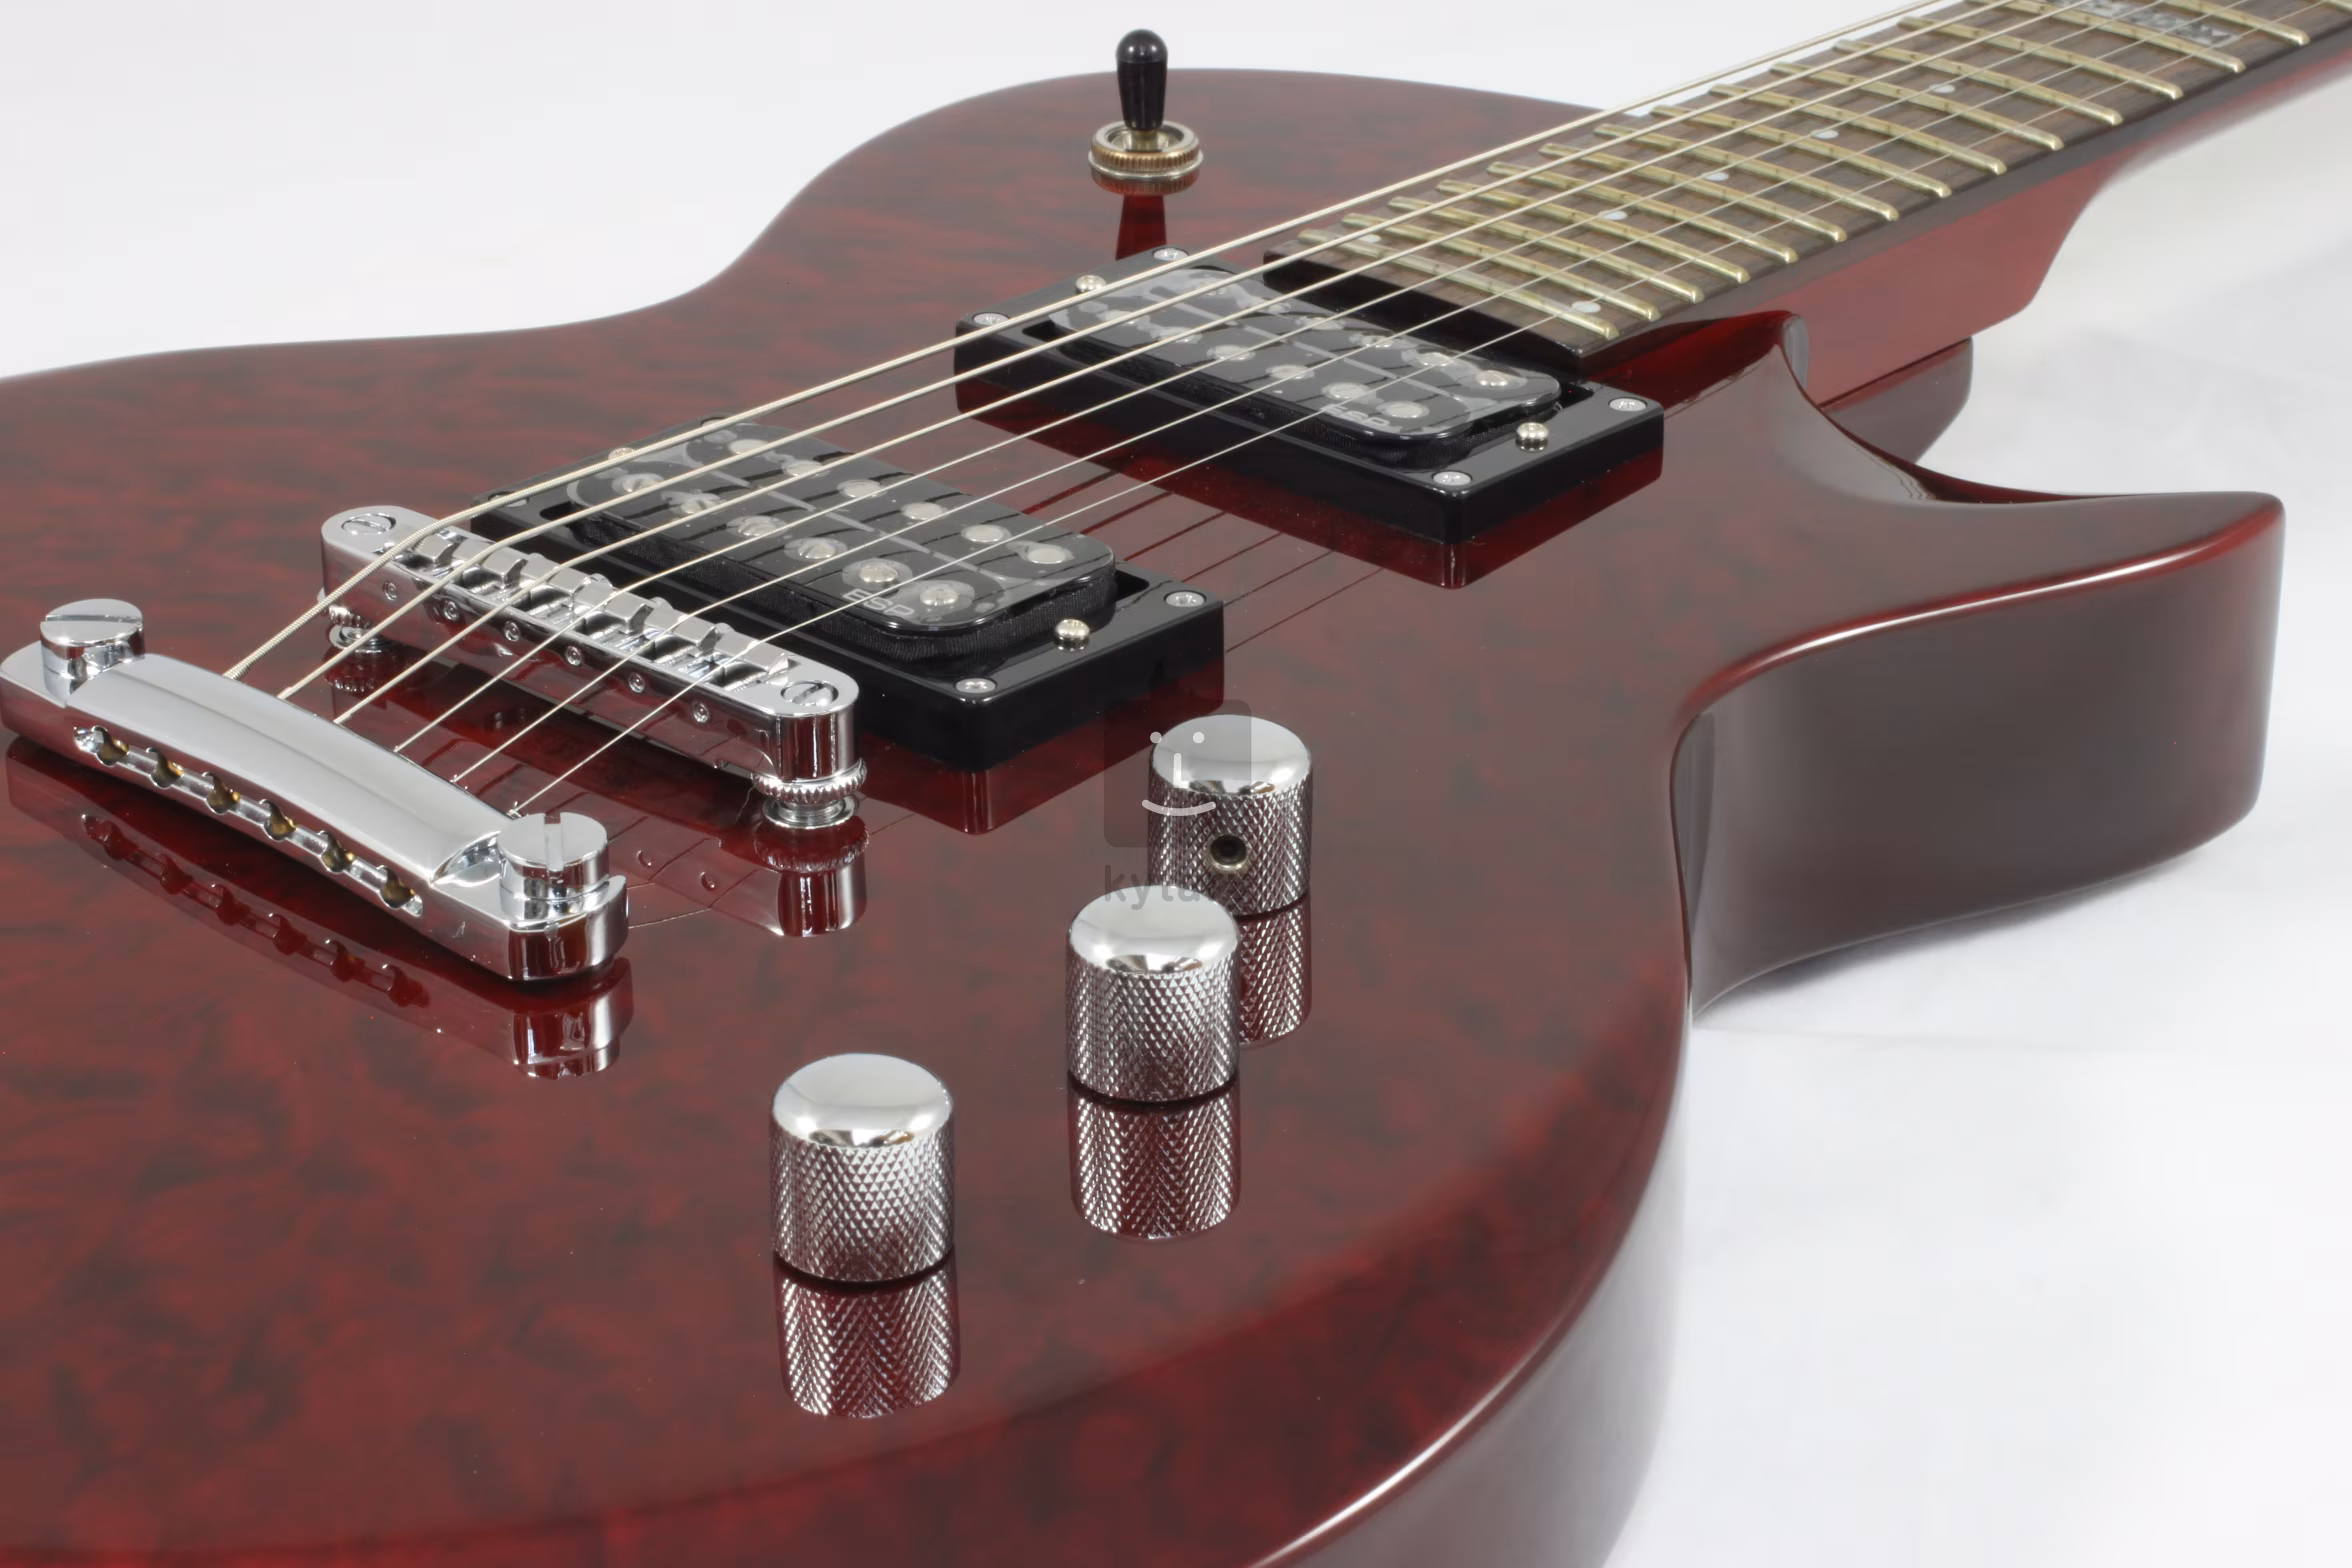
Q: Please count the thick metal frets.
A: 15